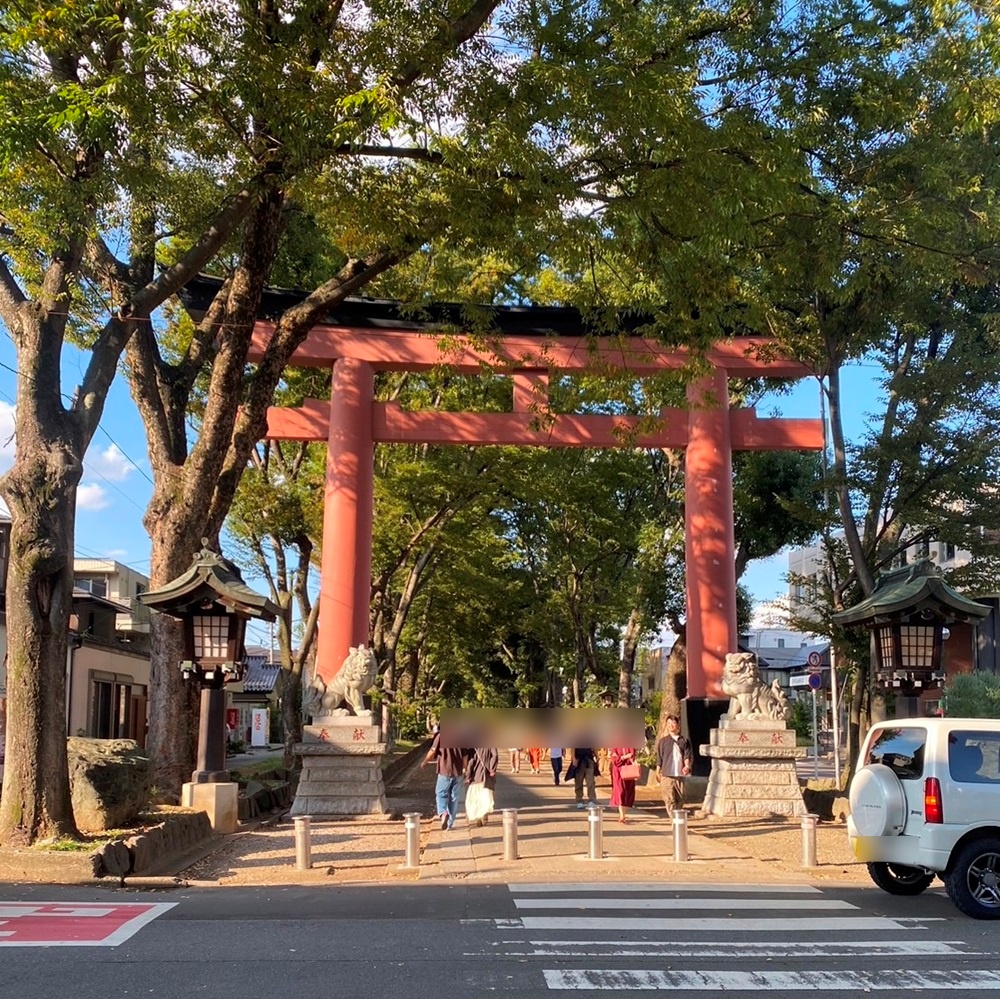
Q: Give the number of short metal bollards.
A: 6